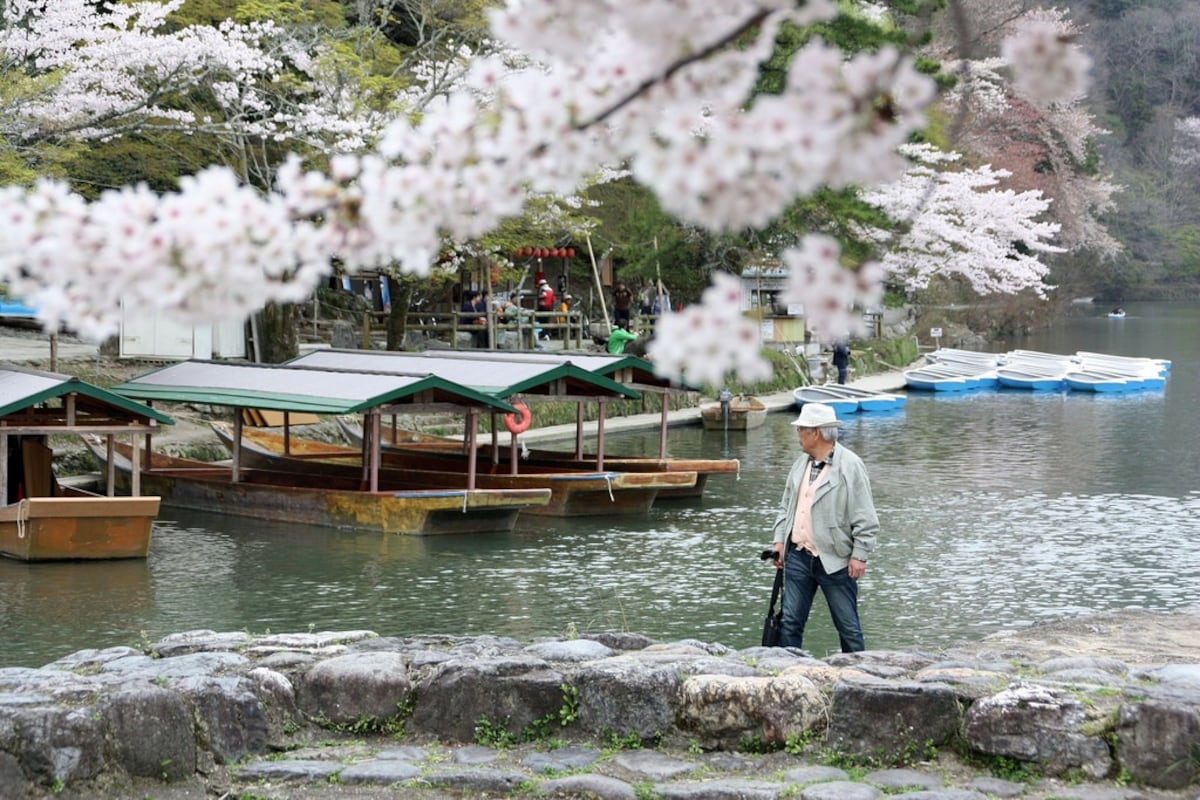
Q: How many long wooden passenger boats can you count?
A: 4